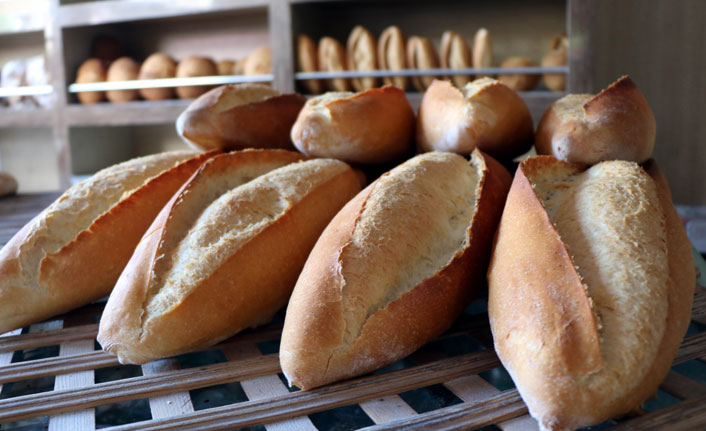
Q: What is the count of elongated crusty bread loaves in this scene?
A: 8